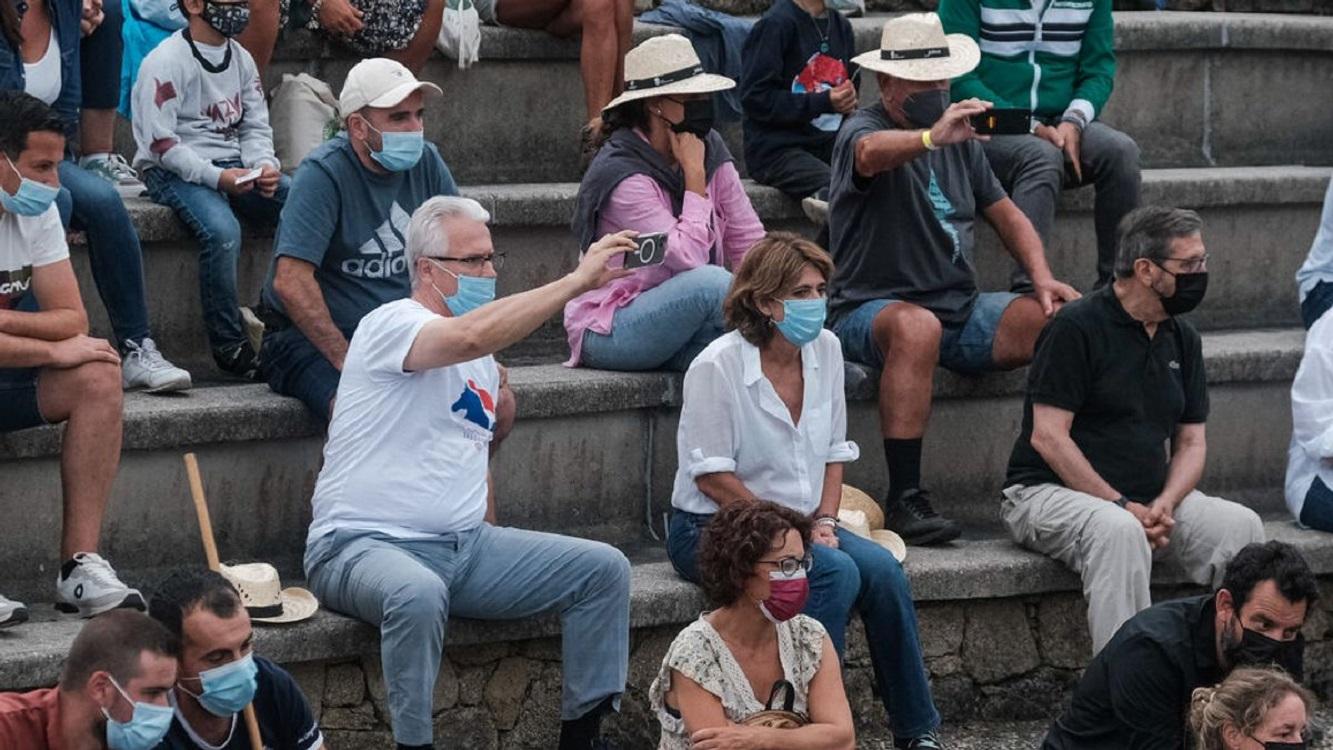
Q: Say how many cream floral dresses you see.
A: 1